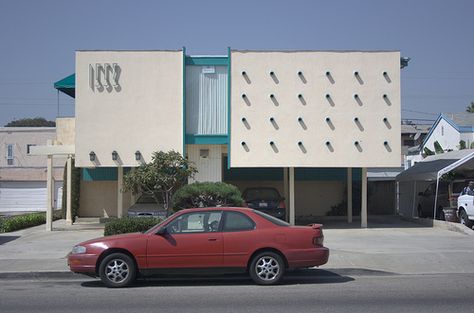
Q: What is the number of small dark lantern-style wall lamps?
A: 3